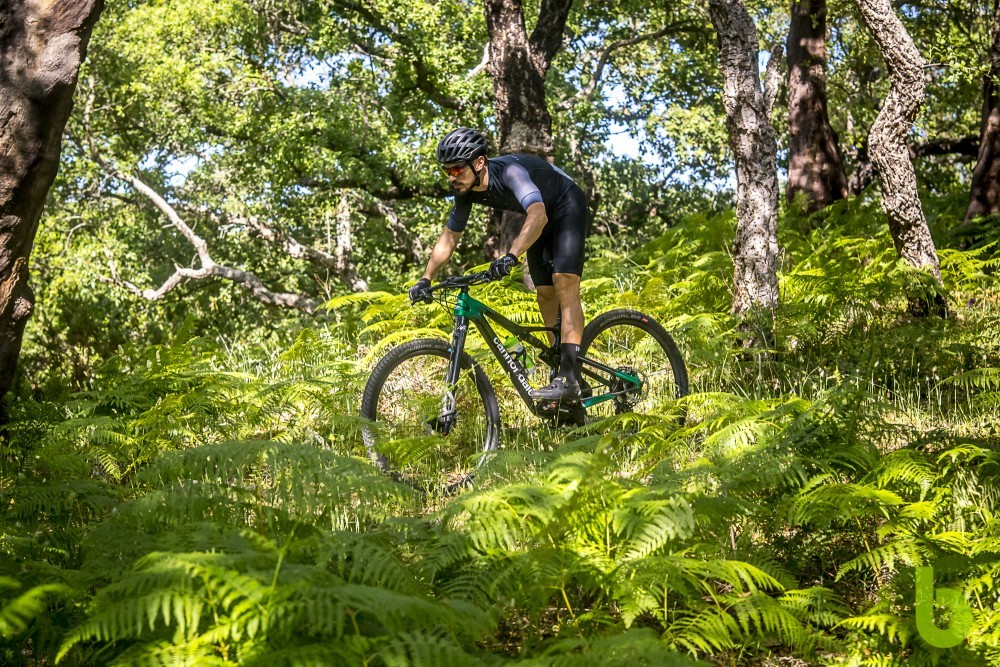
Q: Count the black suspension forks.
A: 1